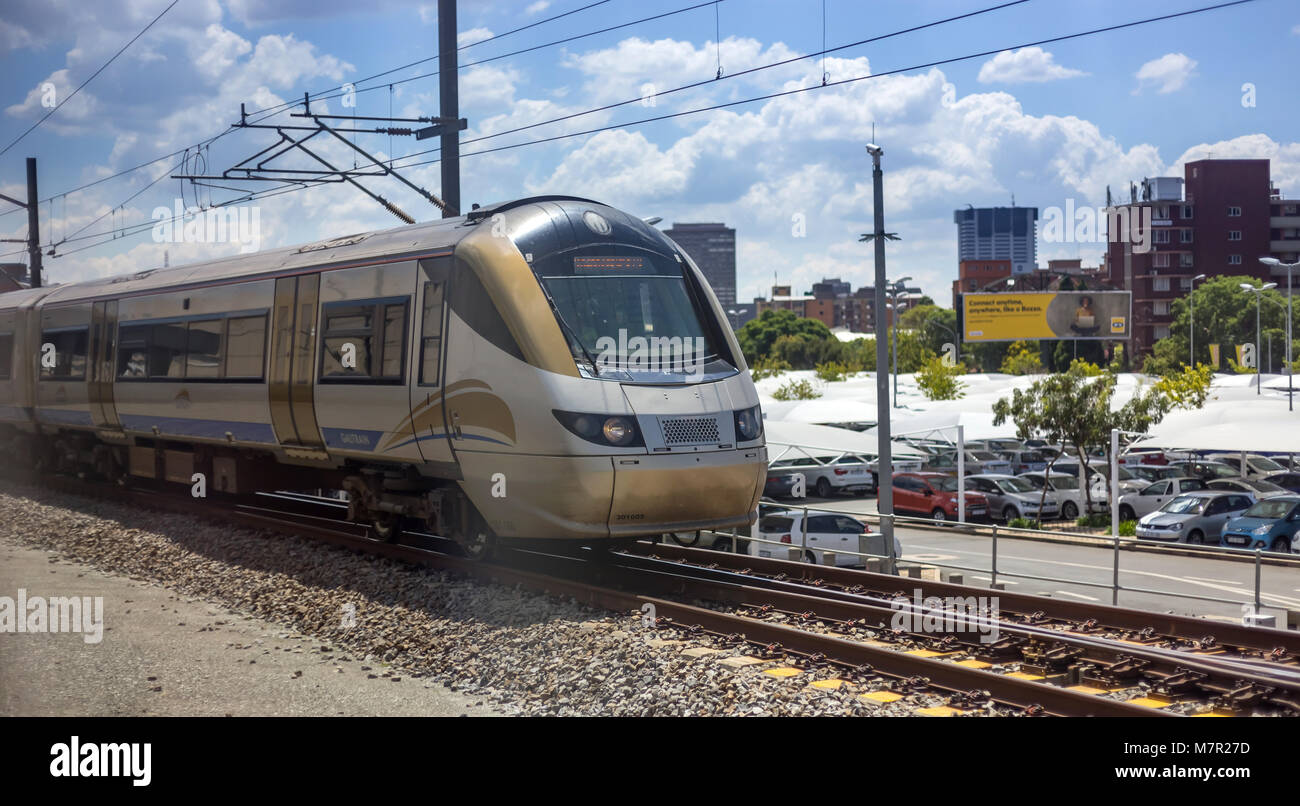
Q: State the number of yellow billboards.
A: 1